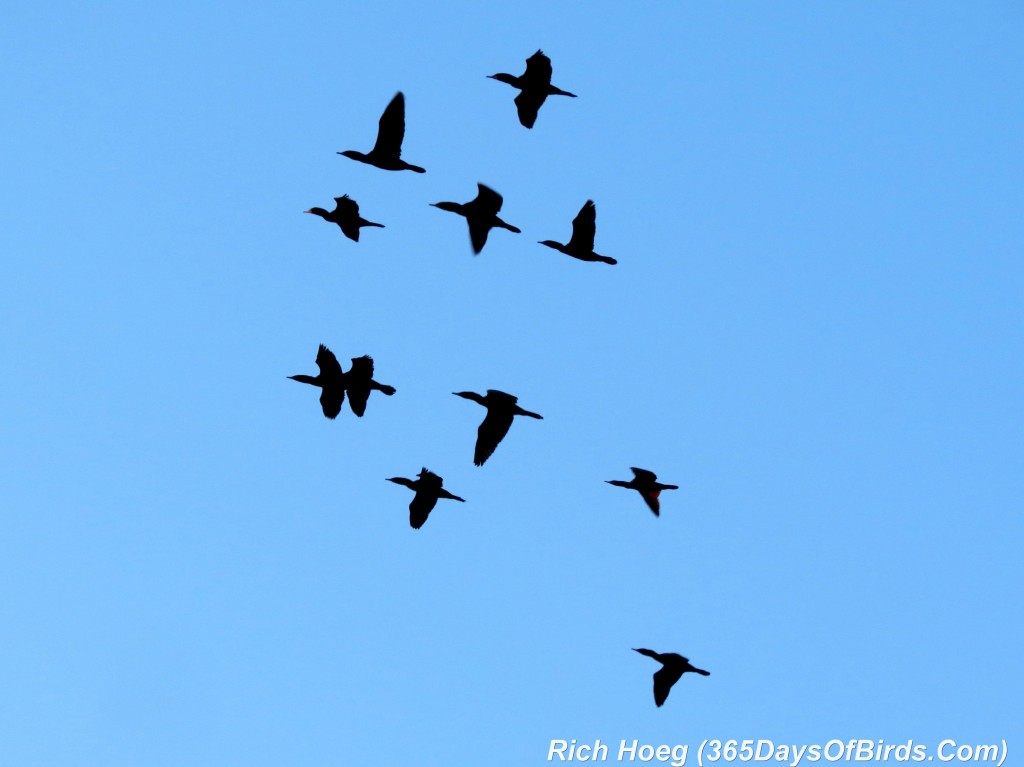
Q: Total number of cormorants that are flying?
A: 11